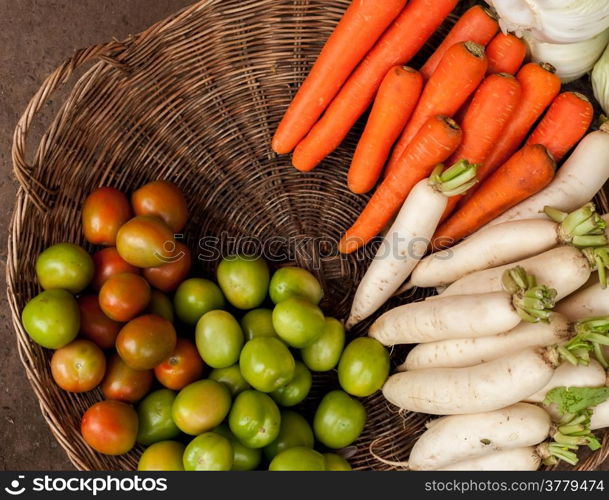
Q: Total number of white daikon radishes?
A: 12